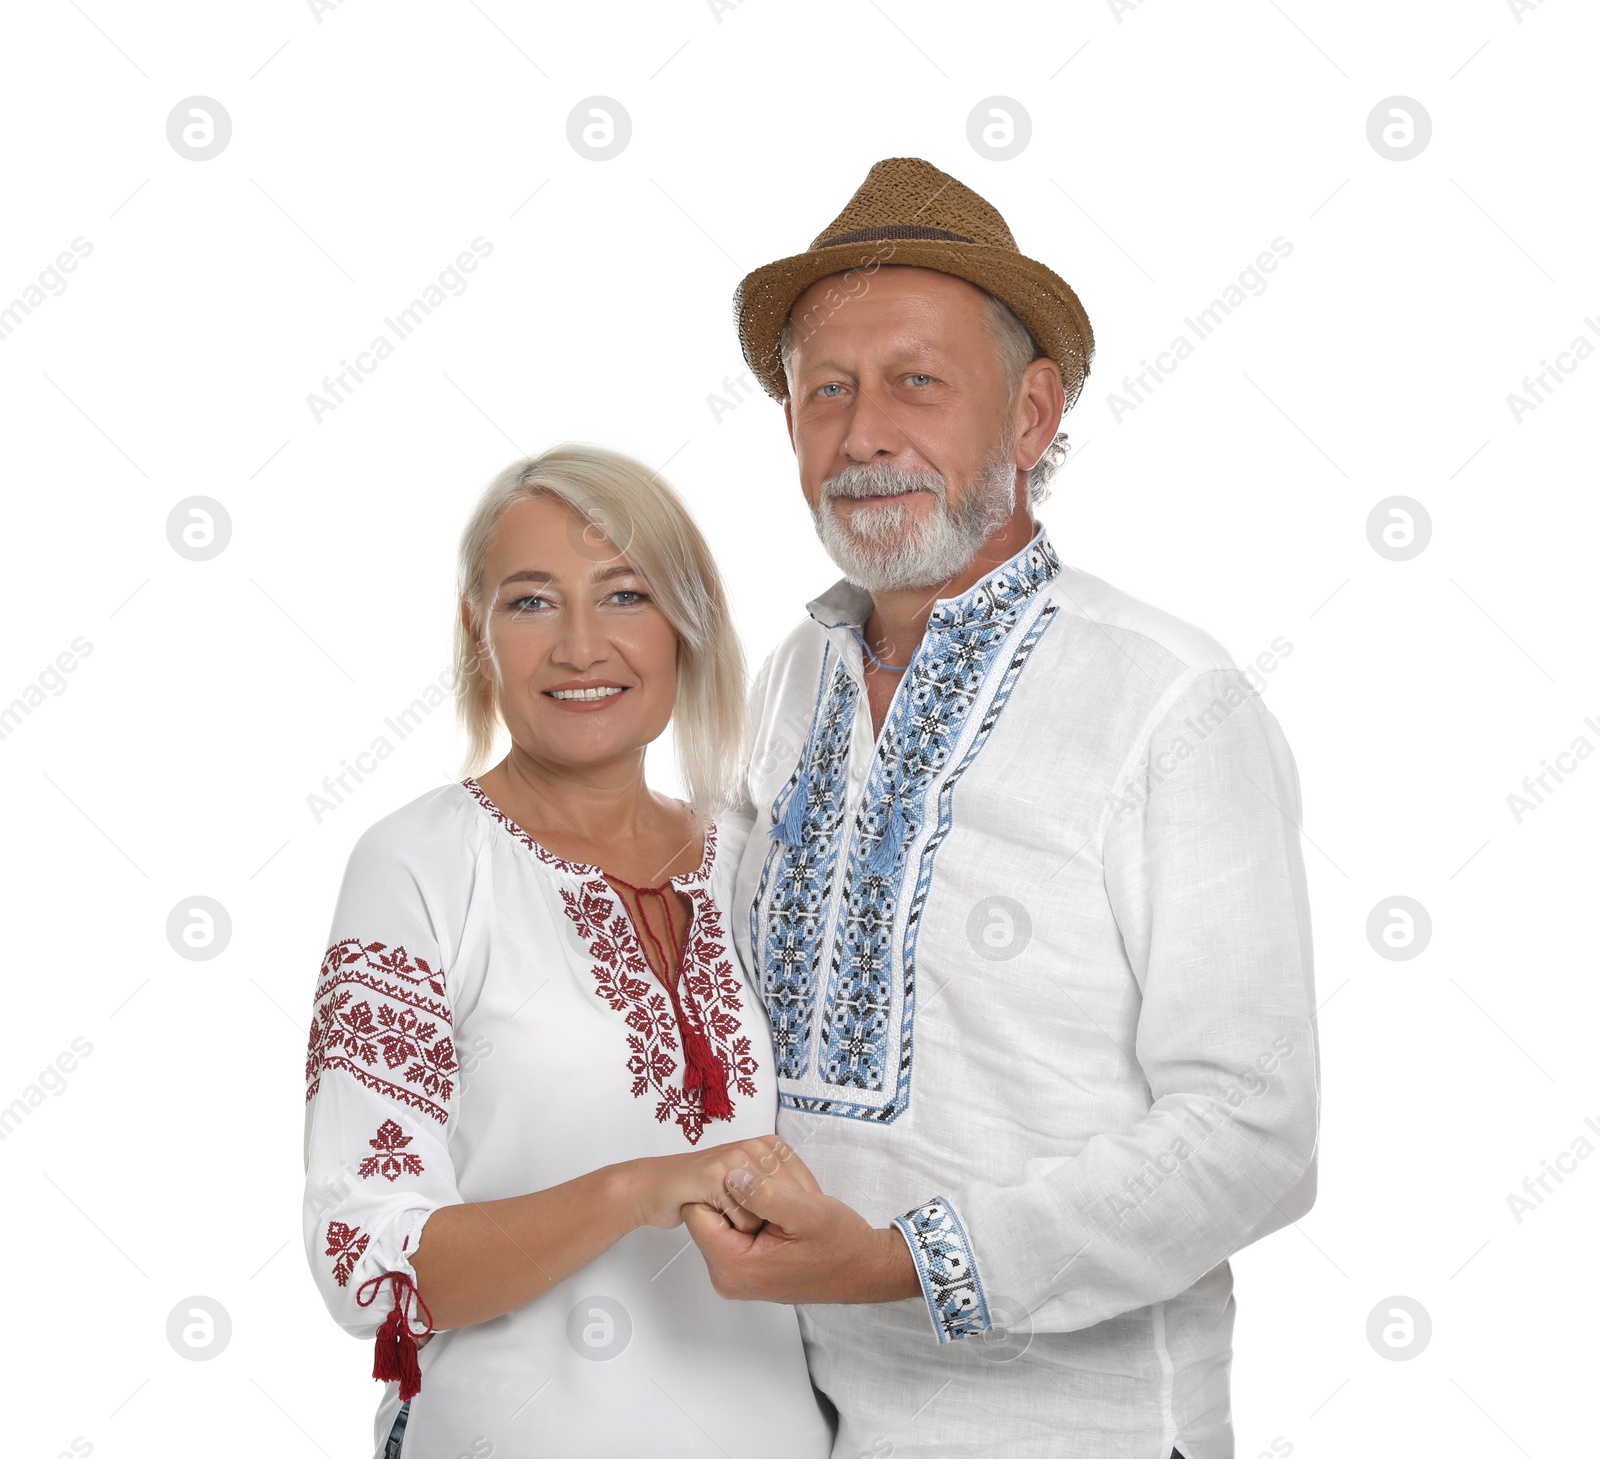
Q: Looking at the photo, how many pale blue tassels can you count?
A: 2